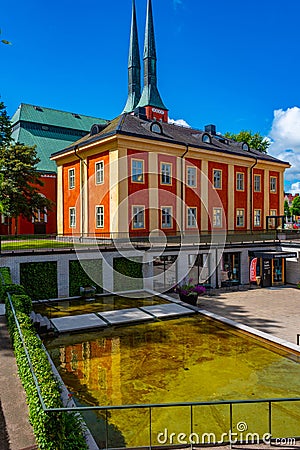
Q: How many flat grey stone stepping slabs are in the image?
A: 3